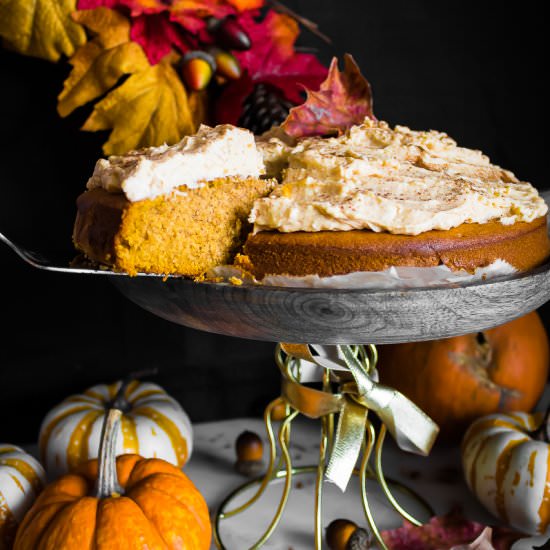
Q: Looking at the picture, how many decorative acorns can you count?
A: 5